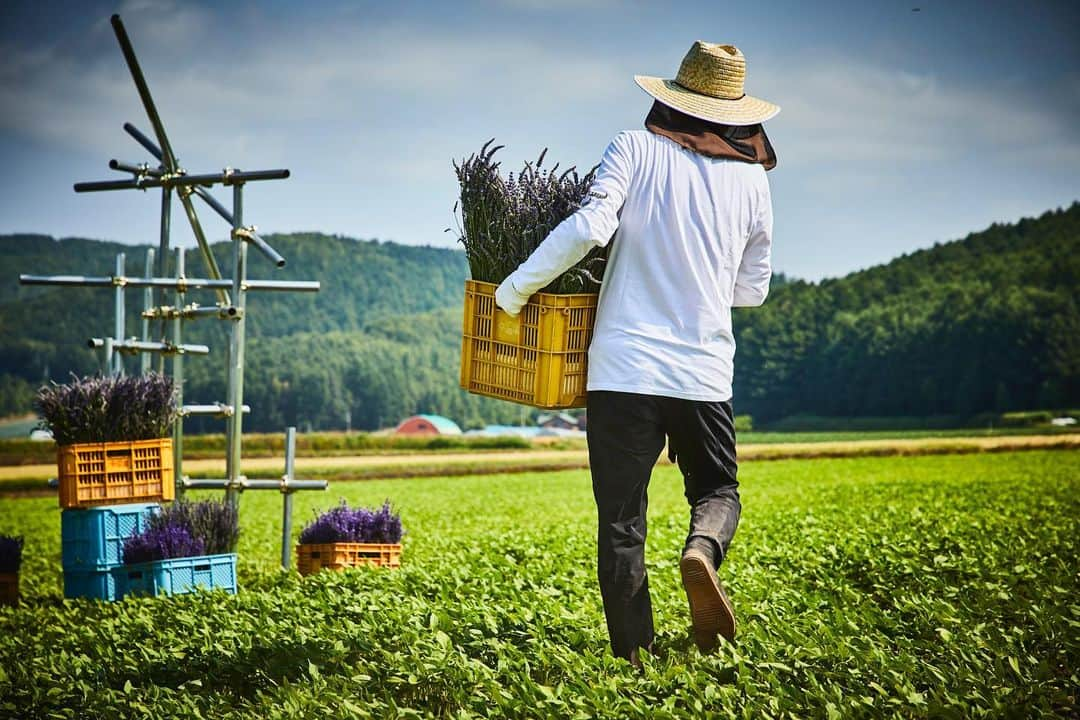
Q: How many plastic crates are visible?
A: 7